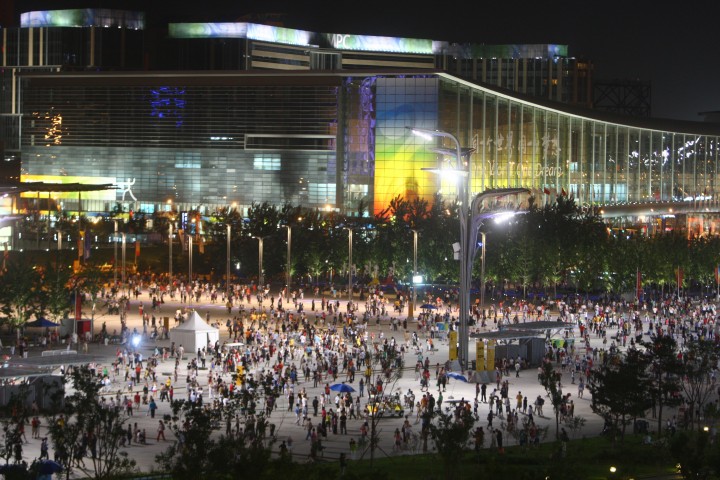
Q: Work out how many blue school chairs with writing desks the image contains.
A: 0